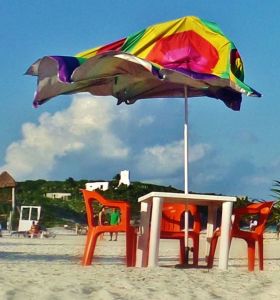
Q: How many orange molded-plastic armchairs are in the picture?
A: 3